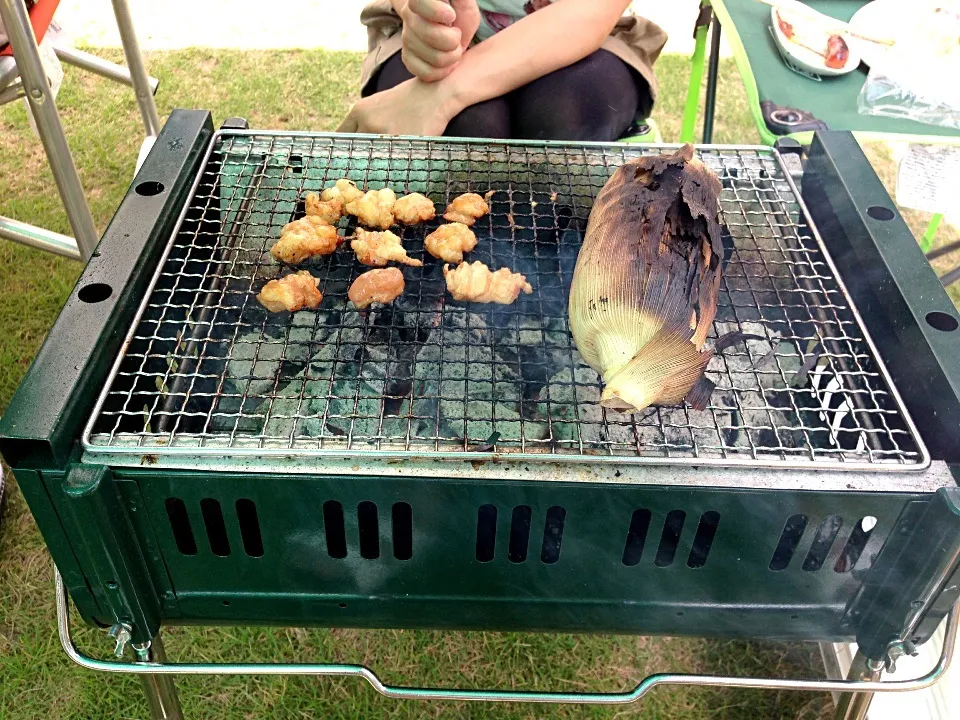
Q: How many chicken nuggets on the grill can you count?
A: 11